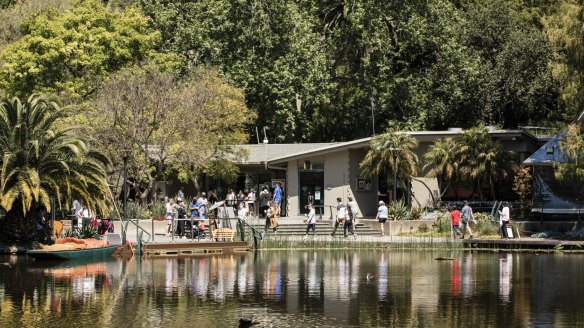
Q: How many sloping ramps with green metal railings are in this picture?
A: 2